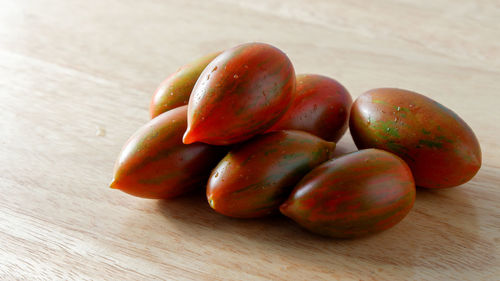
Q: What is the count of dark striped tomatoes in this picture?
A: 7